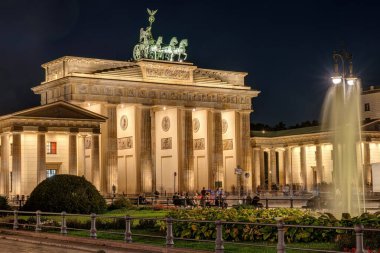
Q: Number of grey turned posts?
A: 9